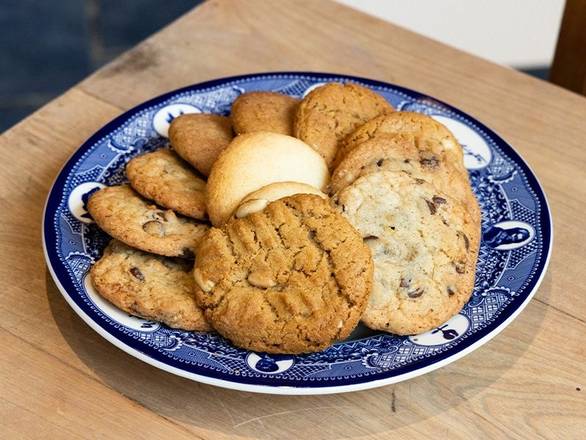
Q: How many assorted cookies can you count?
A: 12